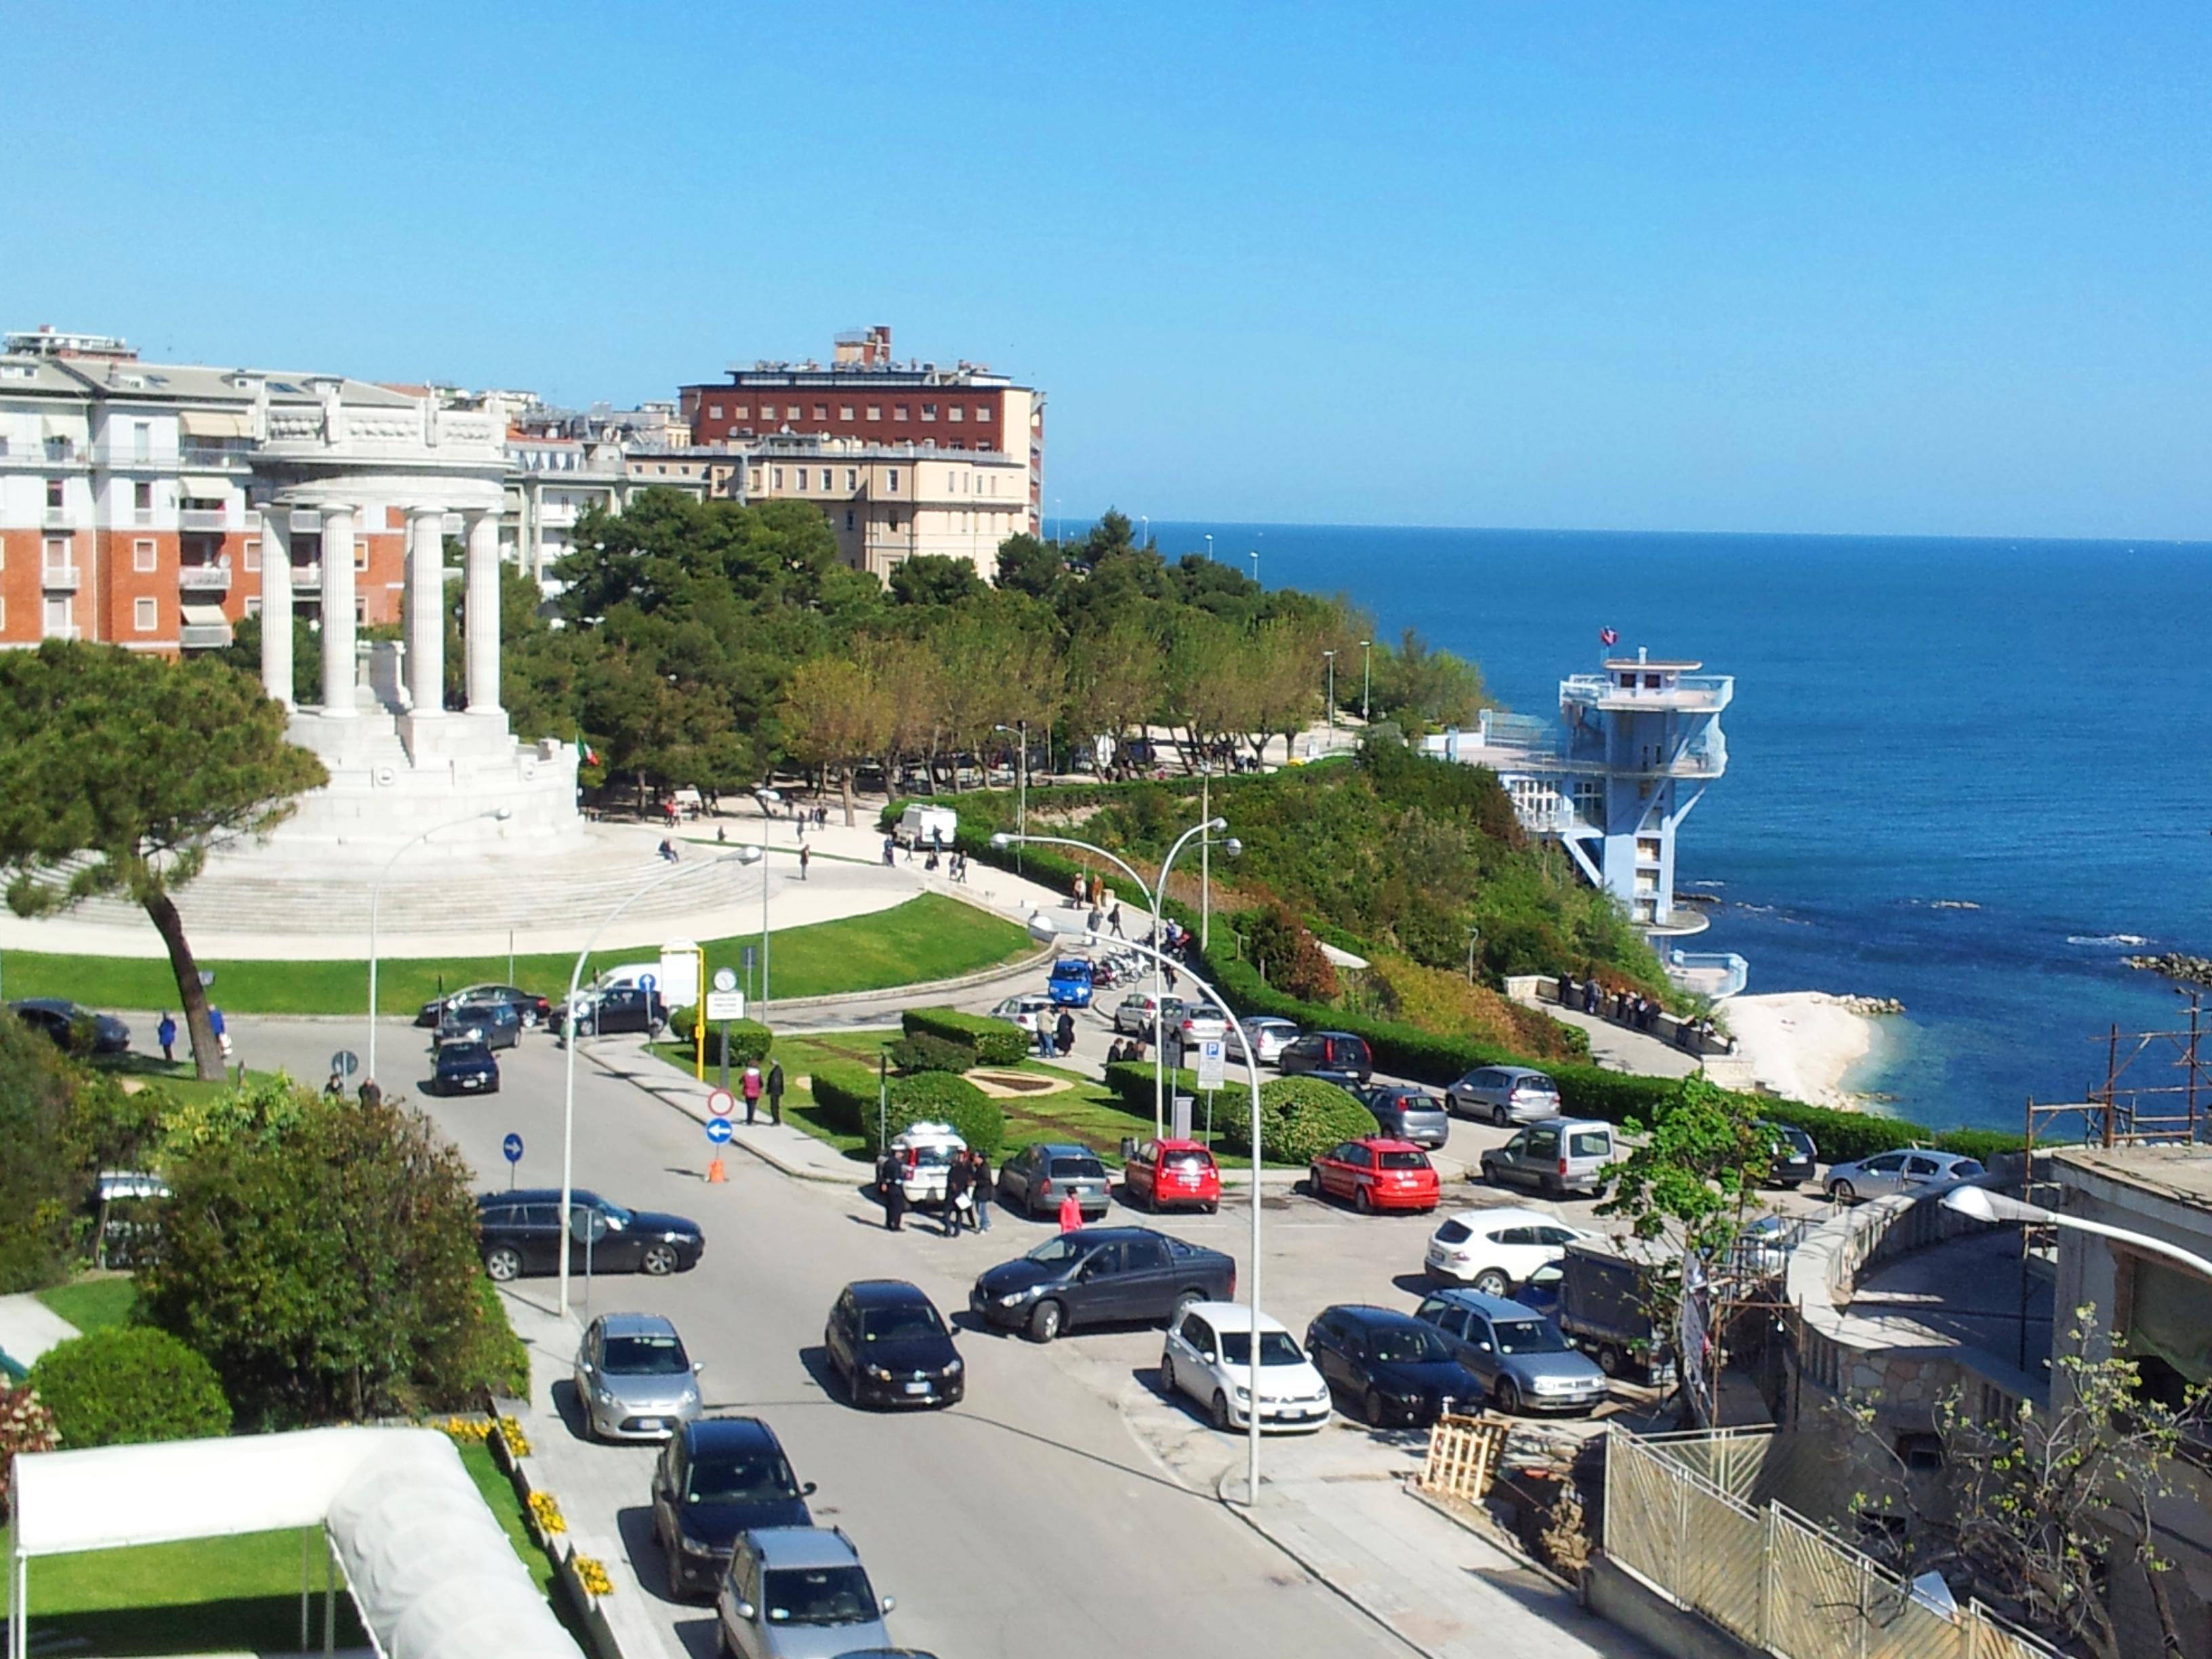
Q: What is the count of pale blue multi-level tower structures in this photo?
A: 1